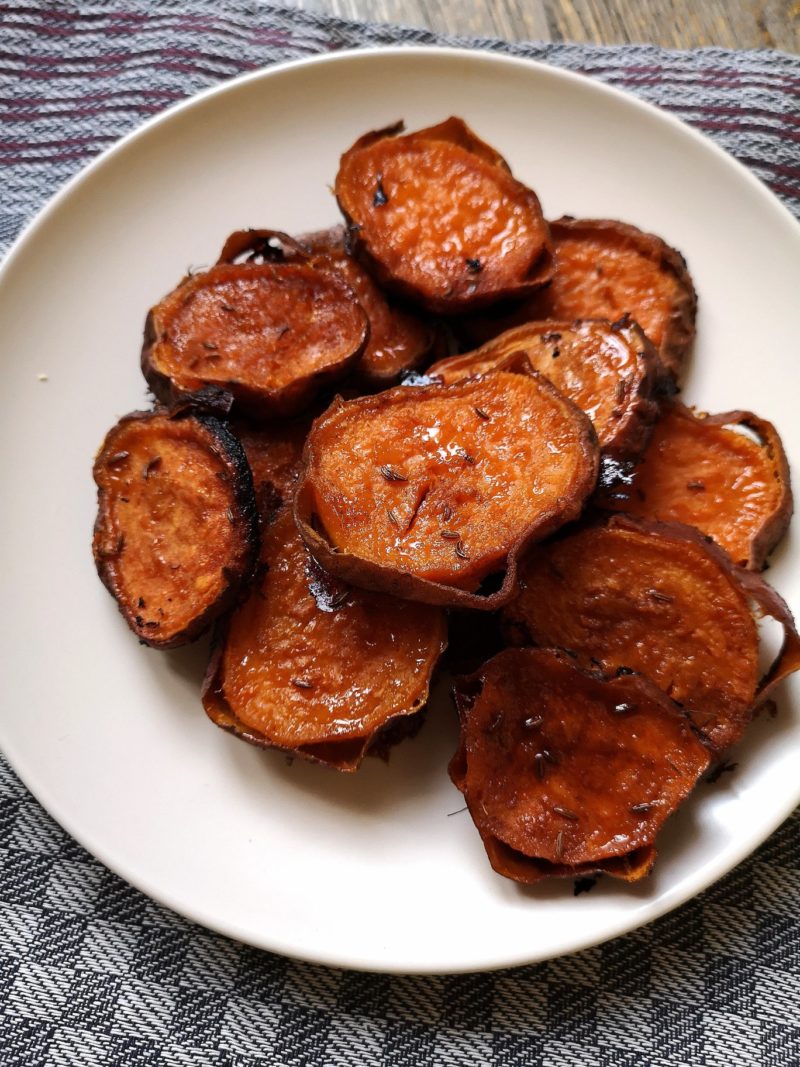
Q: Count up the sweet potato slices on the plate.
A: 12